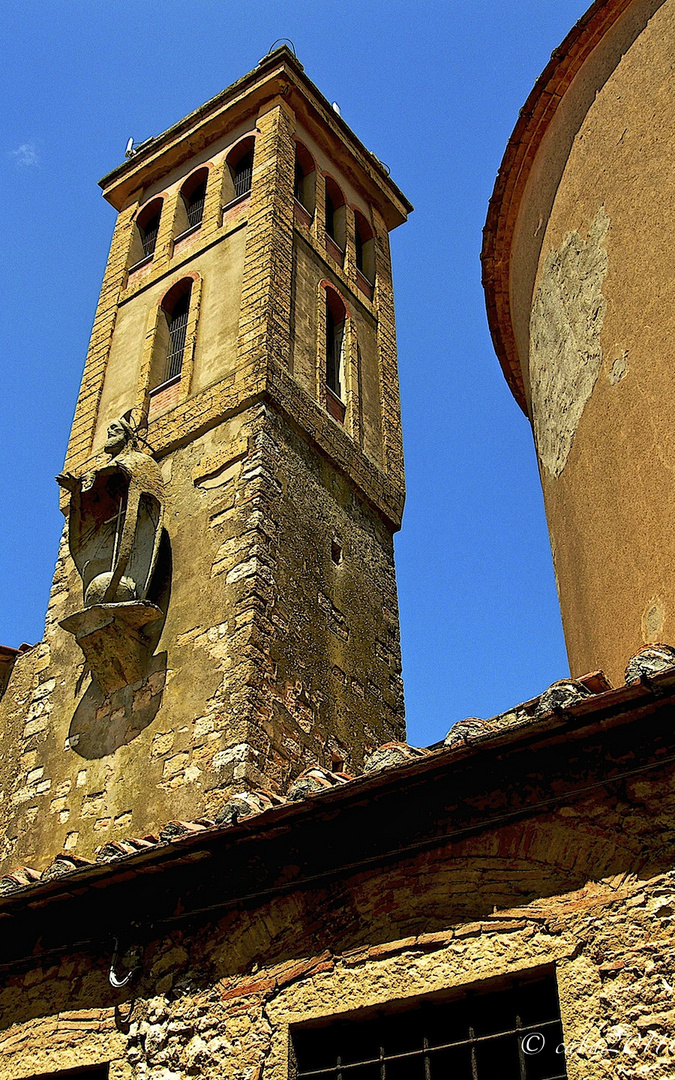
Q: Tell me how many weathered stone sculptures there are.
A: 1